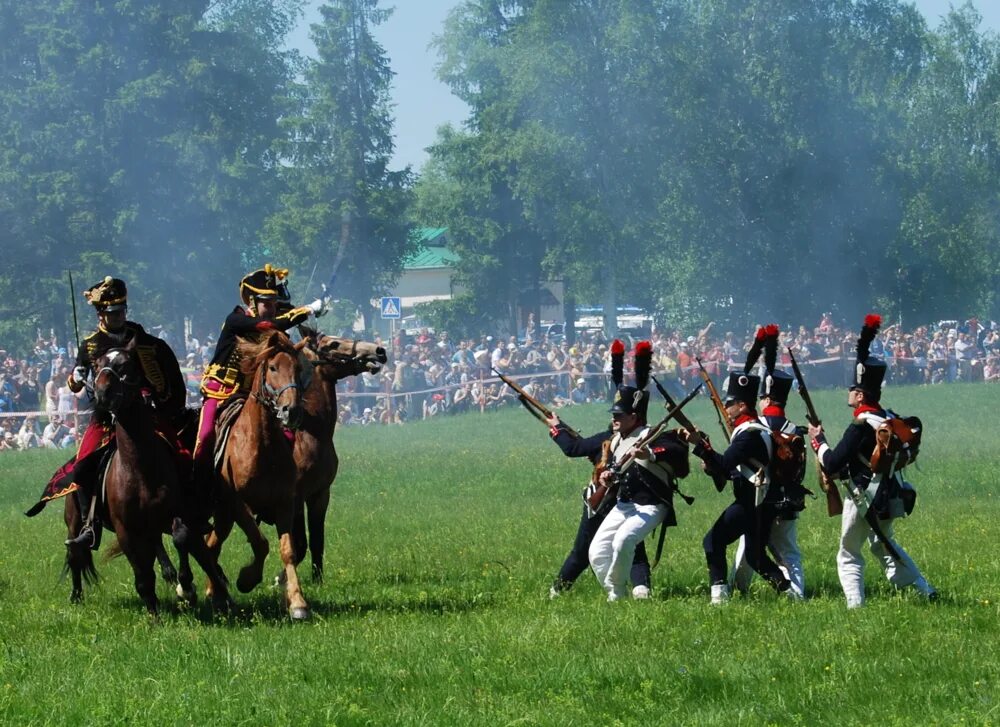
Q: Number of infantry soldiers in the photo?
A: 5